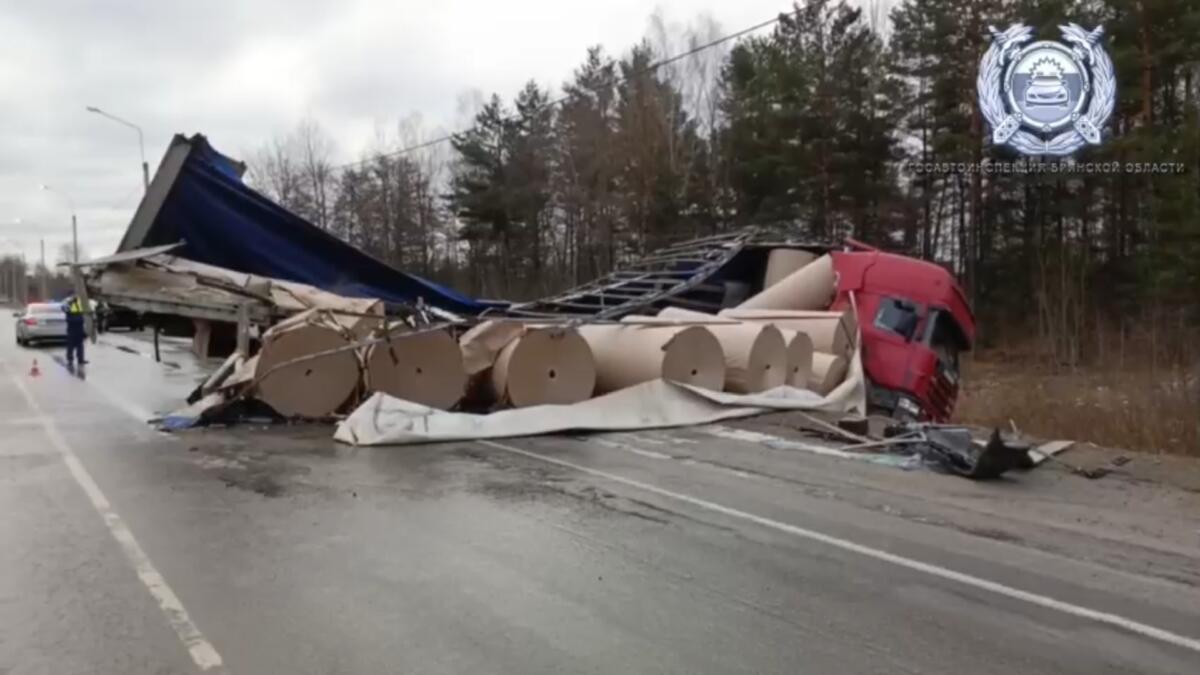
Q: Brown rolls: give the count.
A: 10